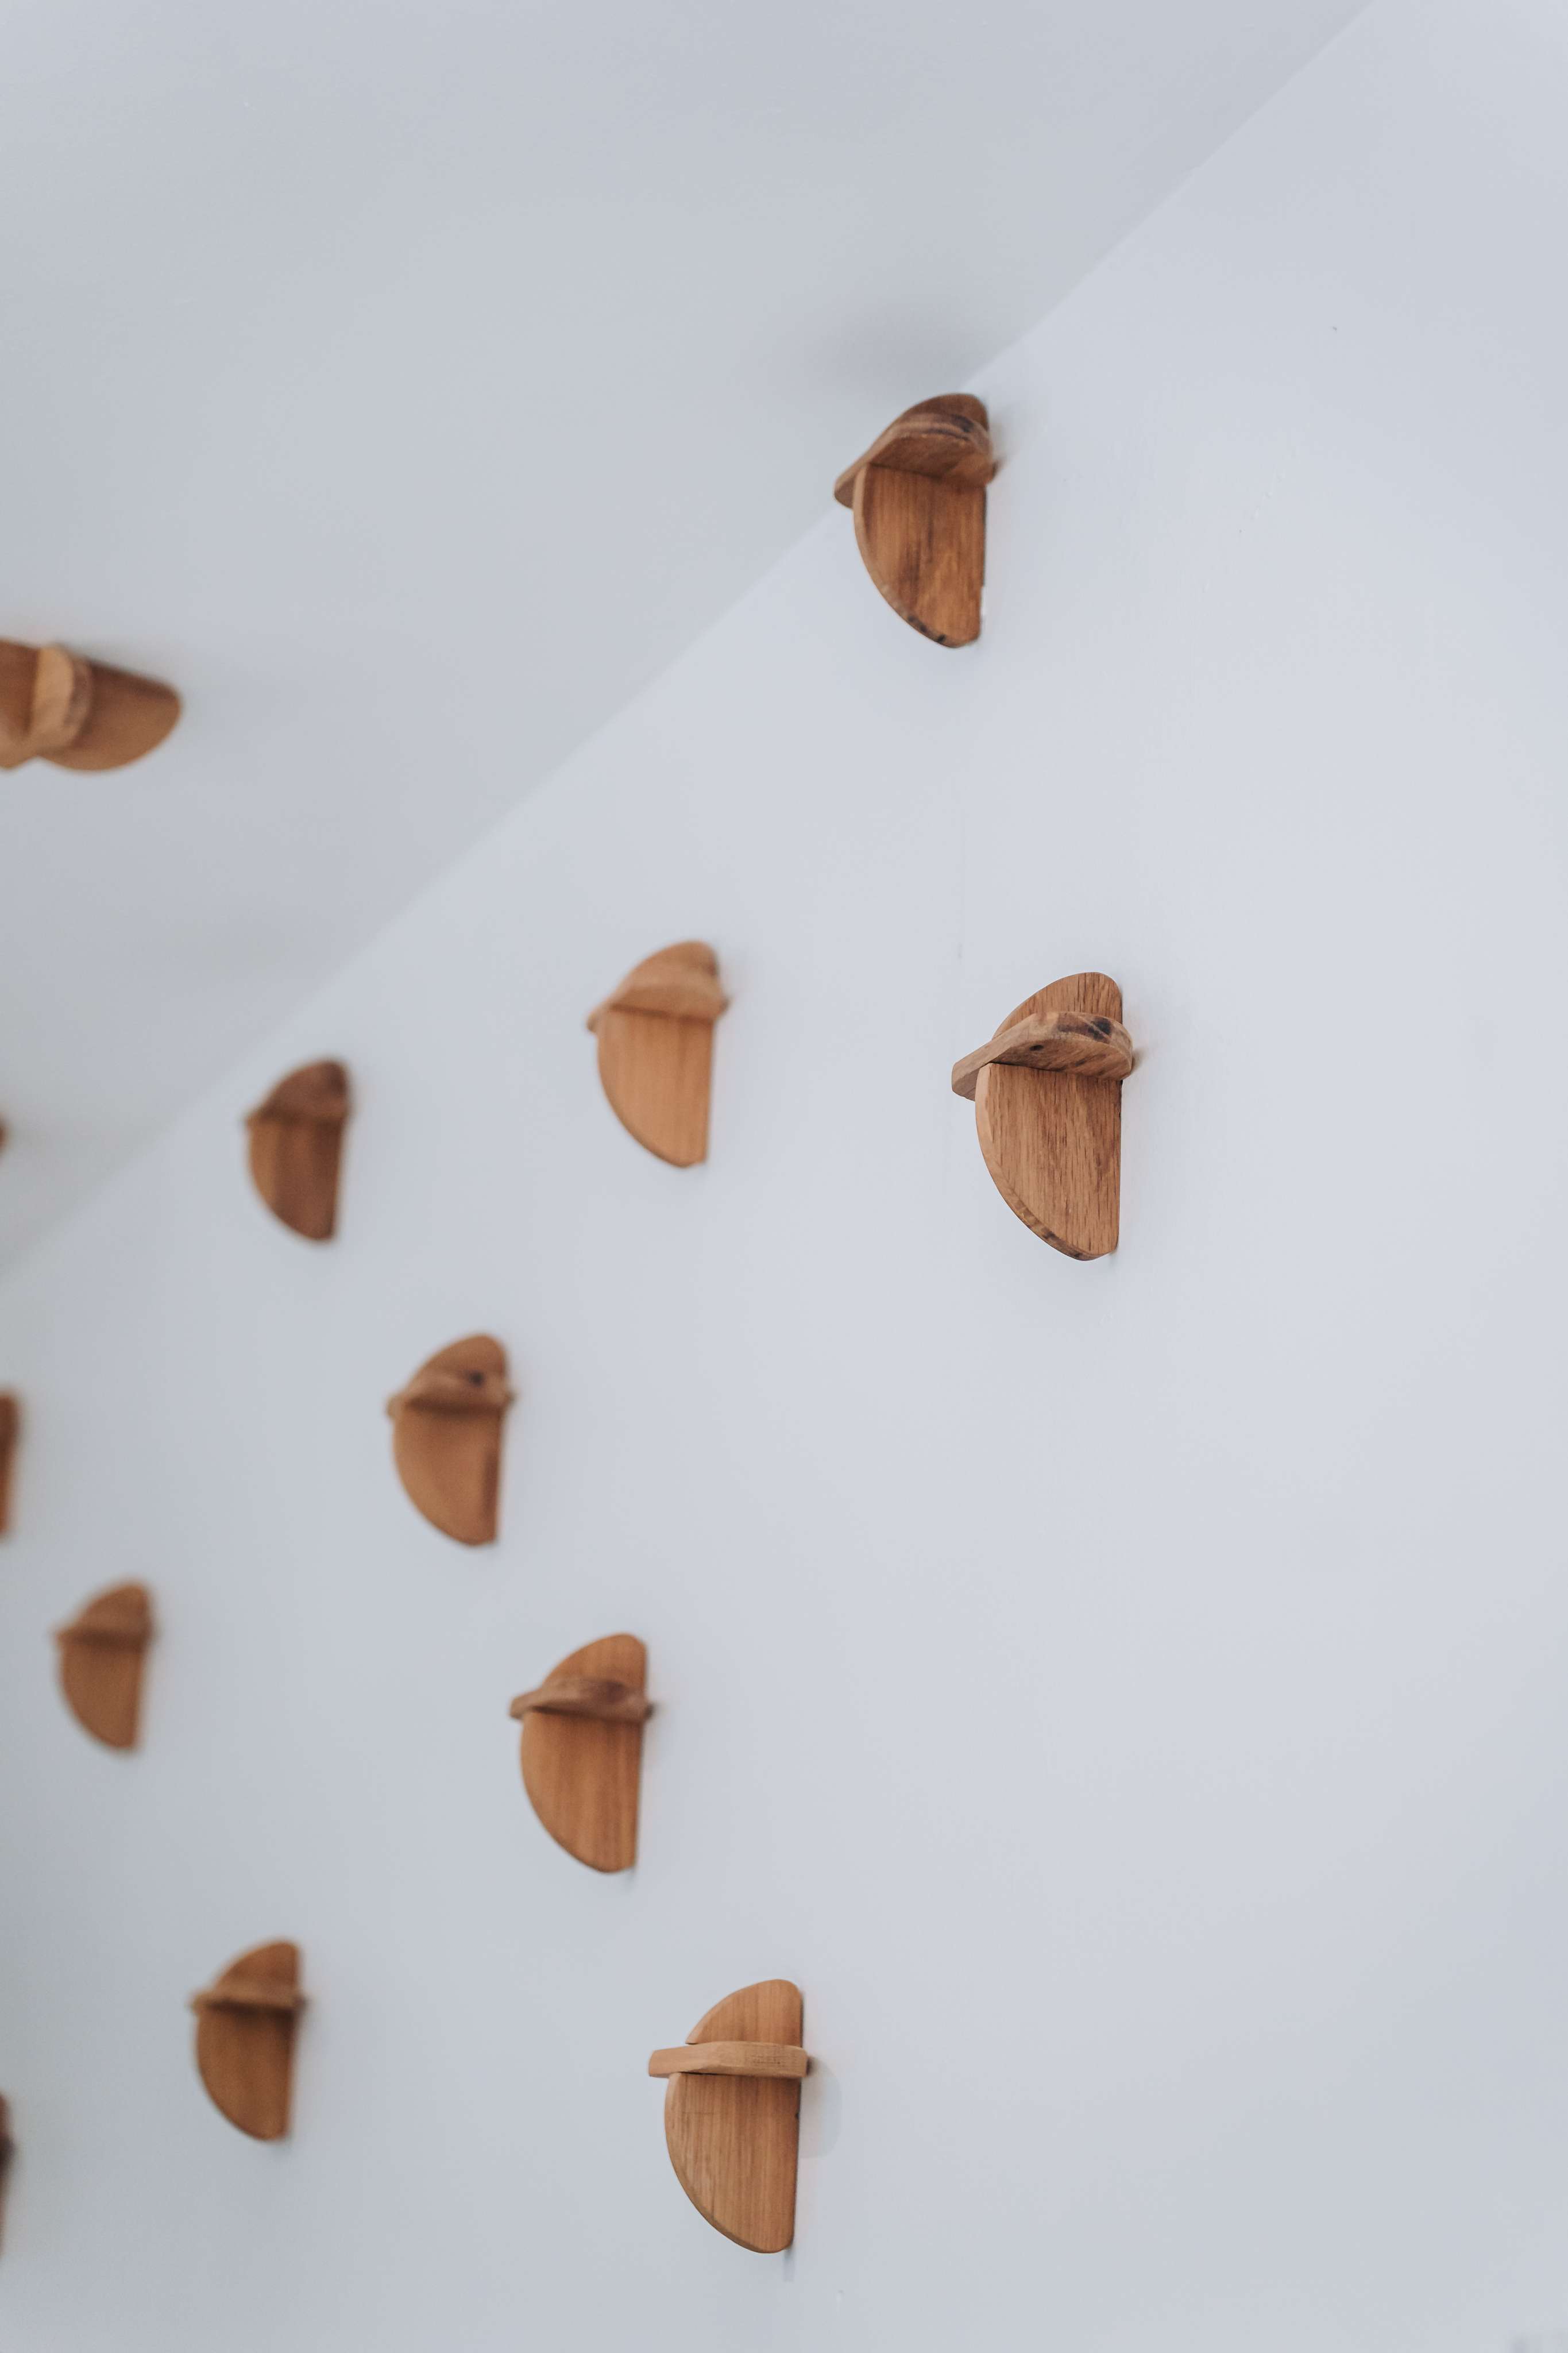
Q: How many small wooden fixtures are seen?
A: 13